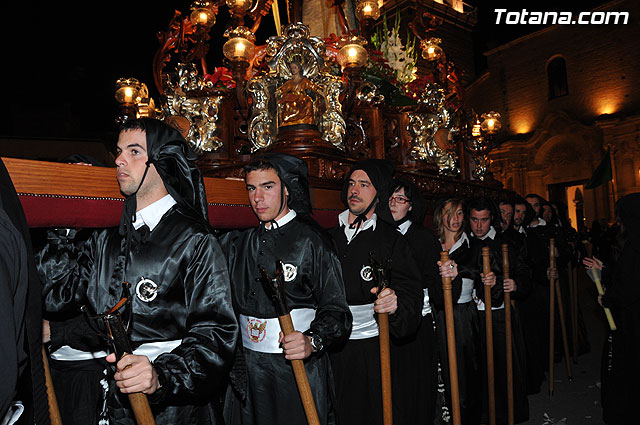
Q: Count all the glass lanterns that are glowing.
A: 8